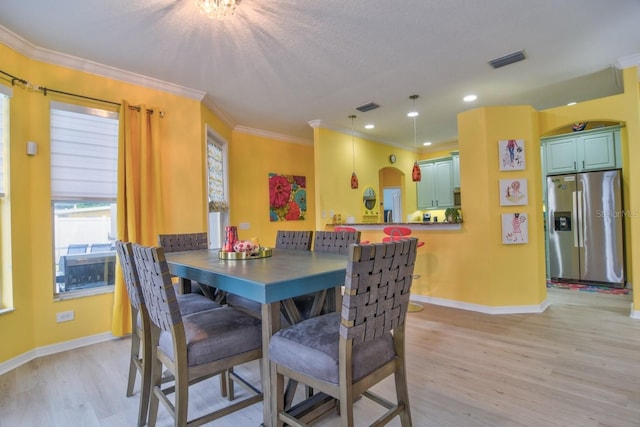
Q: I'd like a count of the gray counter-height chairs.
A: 6